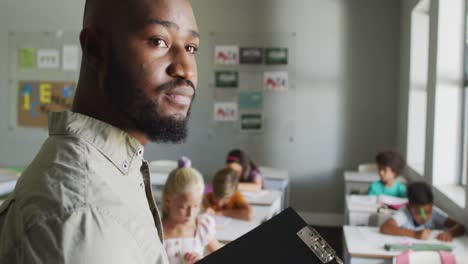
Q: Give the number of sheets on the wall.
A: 11